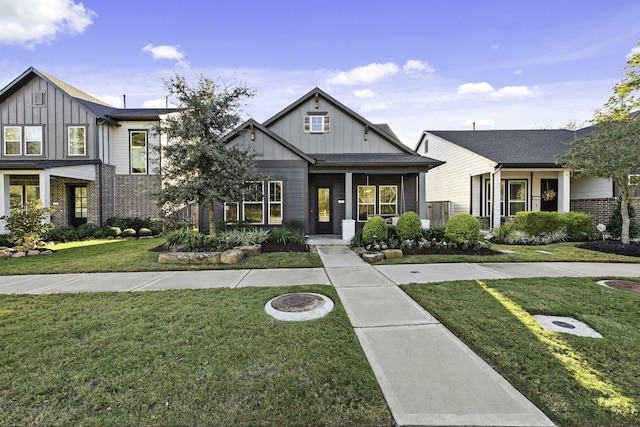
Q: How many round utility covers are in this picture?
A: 3